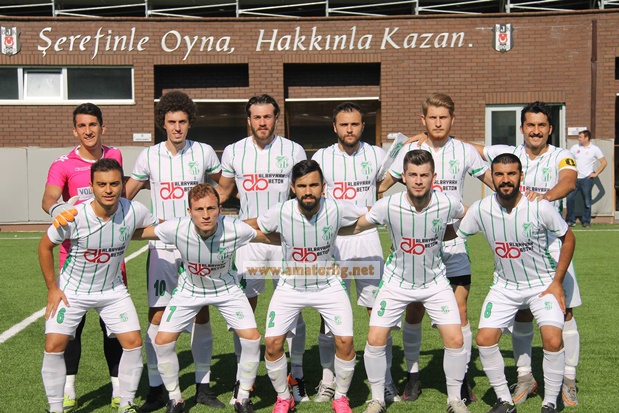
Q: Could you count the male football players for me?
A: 11